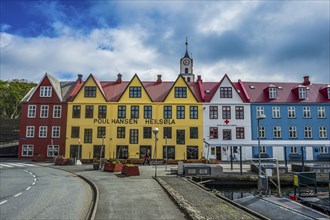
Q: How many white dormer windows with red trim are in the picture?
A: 3